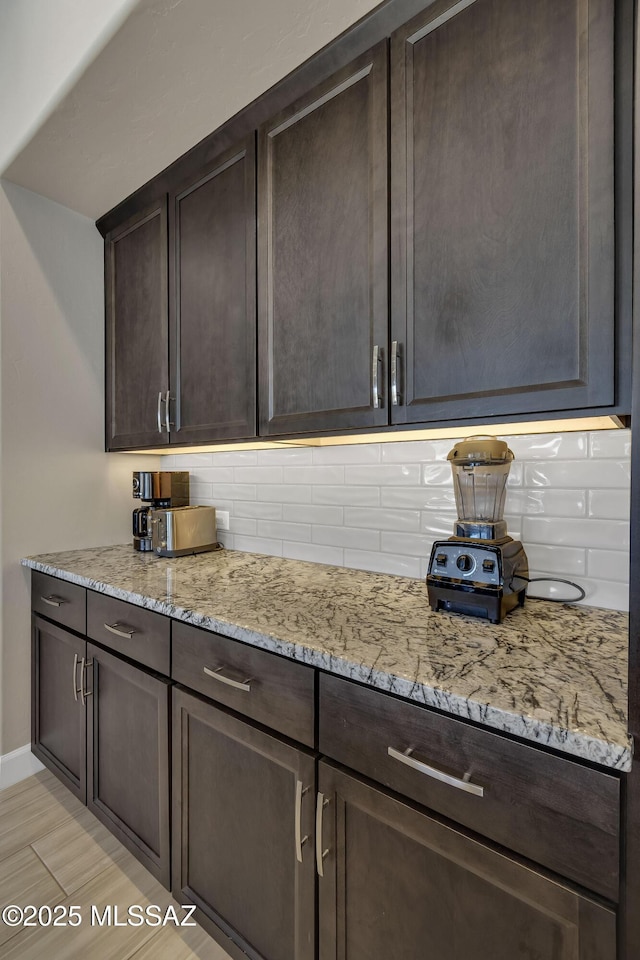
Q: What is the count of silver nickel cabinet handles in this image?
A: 12